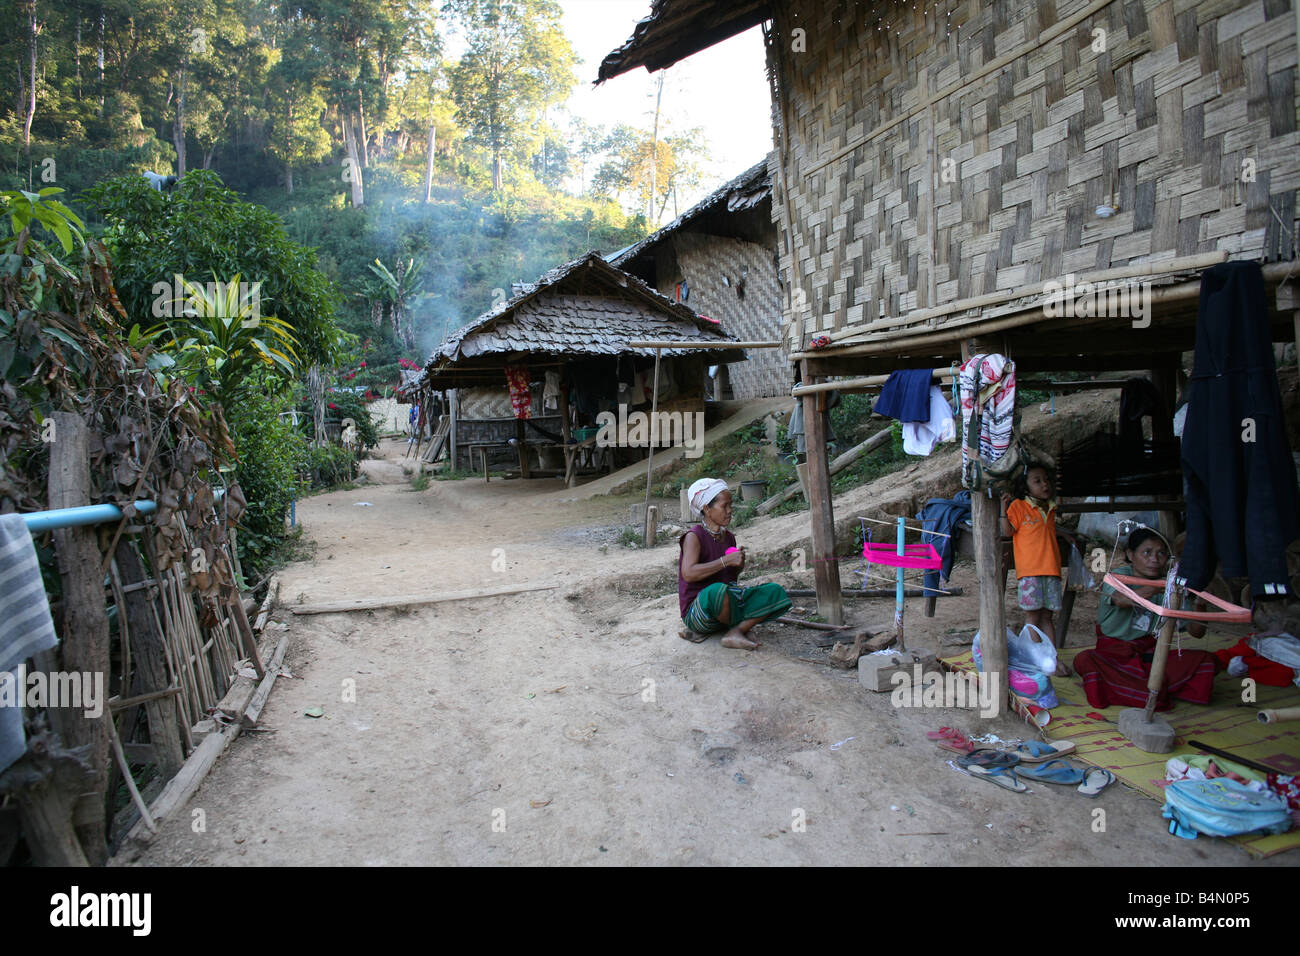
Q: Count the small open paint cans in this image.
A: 0